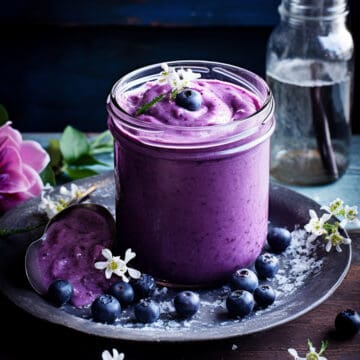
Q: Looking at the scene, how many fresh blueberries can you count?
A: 13